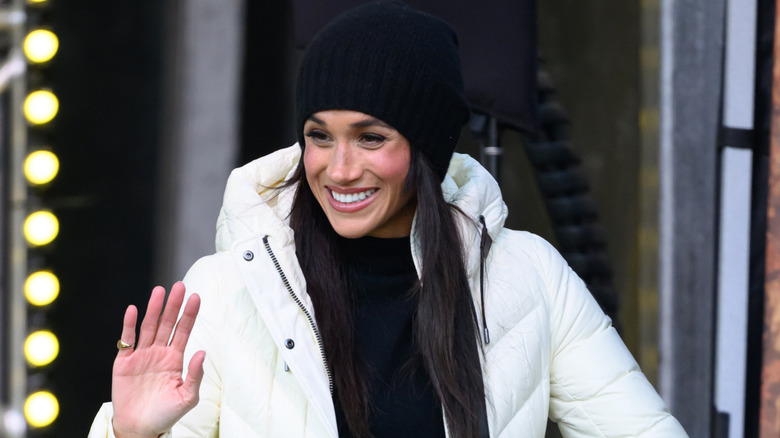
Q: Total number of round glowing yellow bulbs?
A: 7